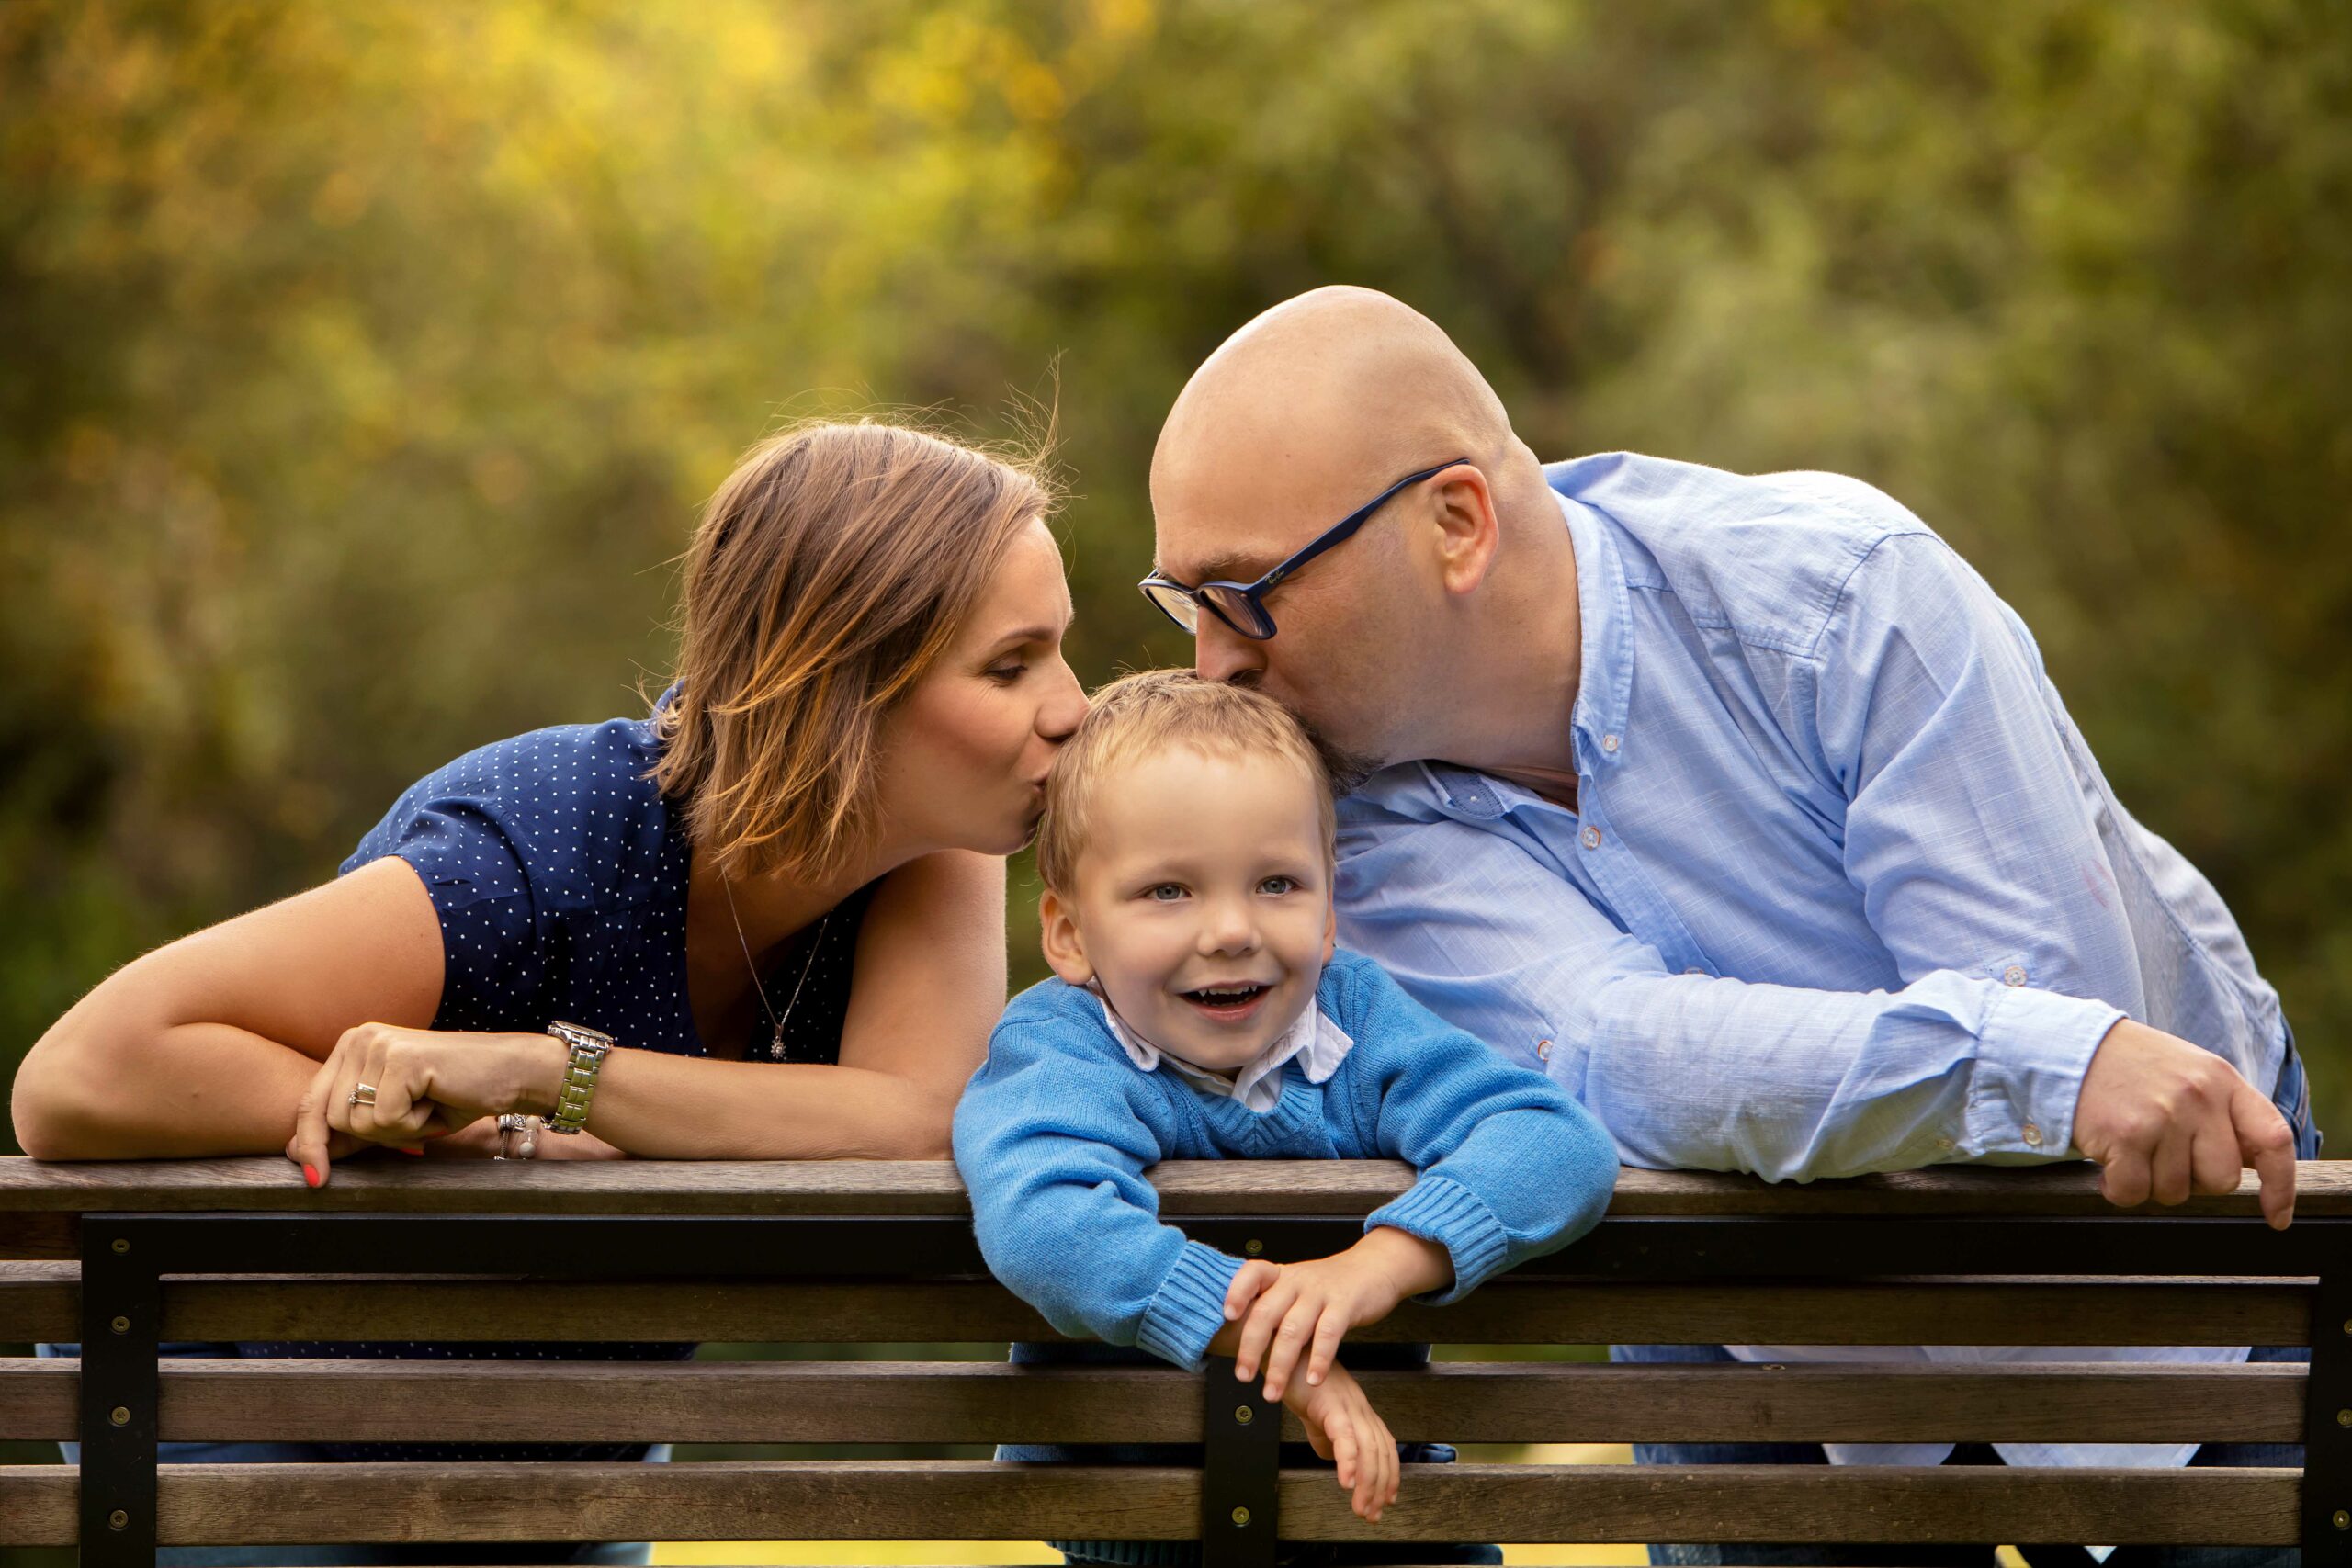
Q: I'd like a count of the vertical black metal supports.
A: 3